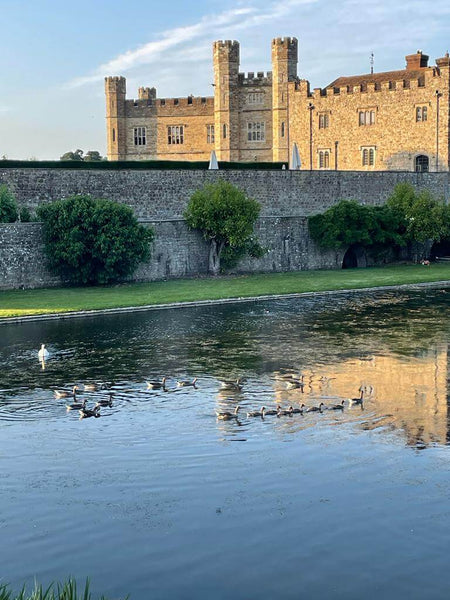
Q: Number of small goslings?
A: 6